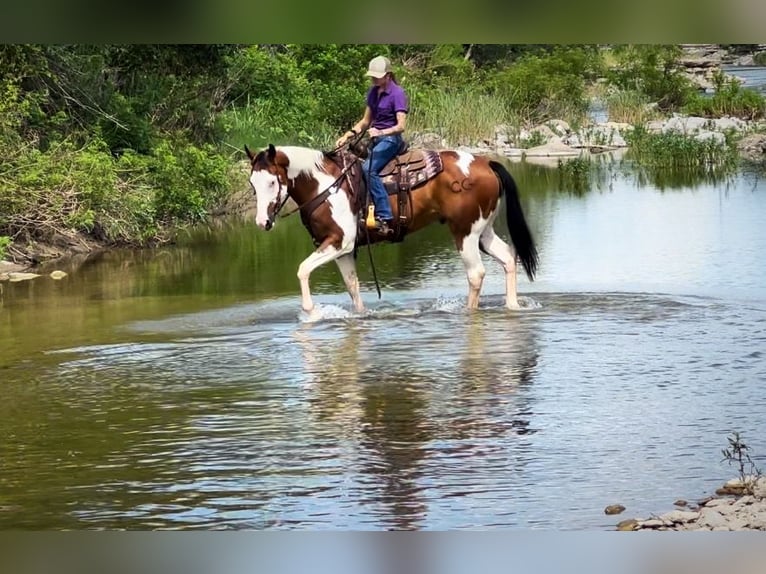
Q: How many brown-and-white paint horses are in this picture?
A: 1